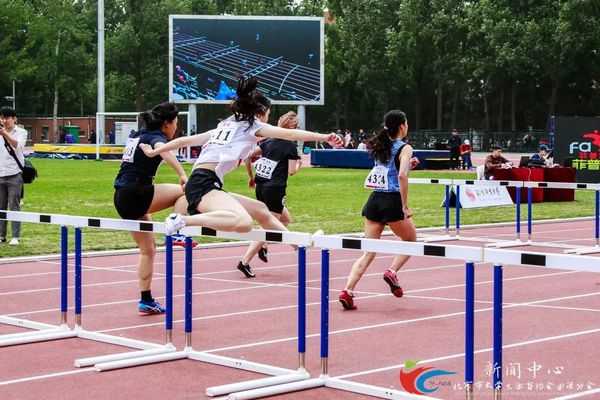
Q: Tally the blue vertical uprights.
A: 13